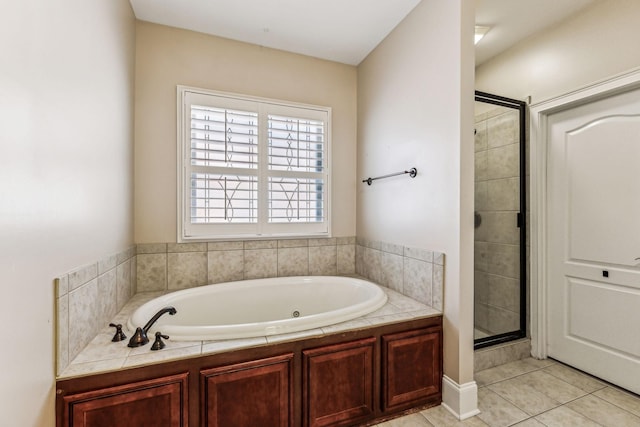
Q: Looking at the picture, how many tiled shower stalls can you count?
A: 1